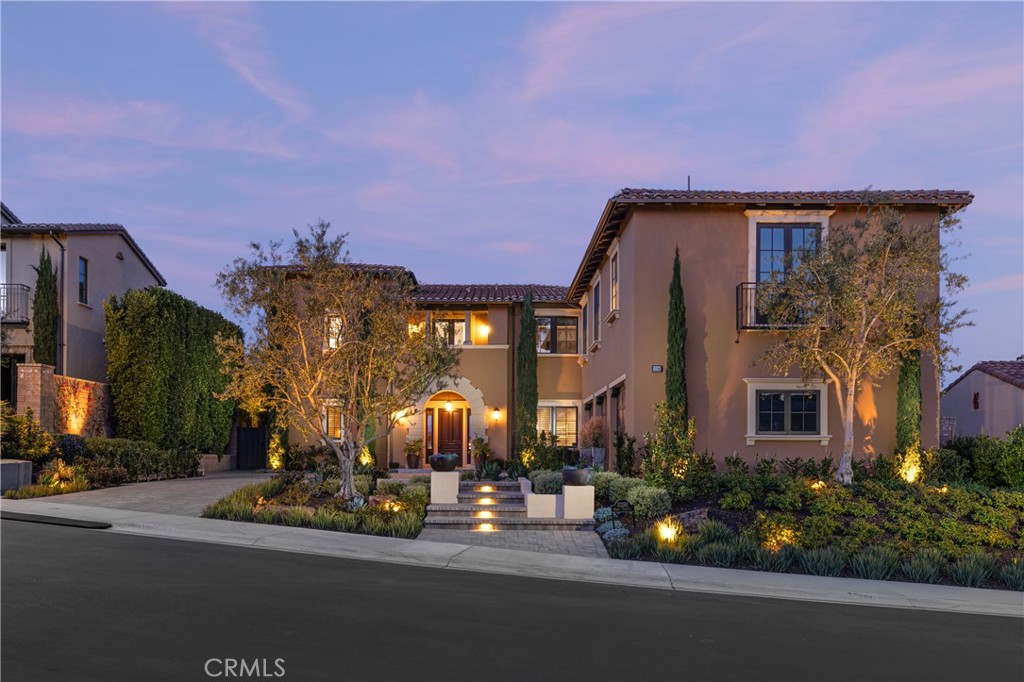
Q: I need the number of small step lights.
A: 4